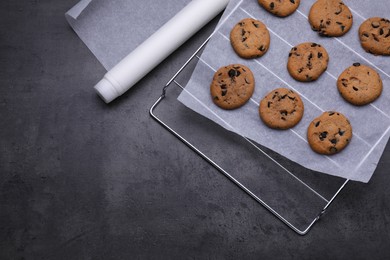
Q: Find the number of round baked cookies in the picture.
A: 9